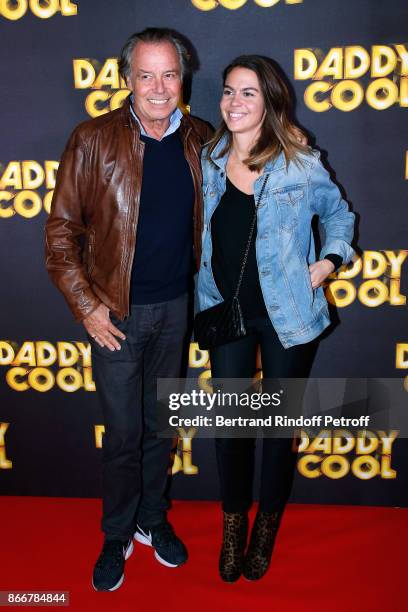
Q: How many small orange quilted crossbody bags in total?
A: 0